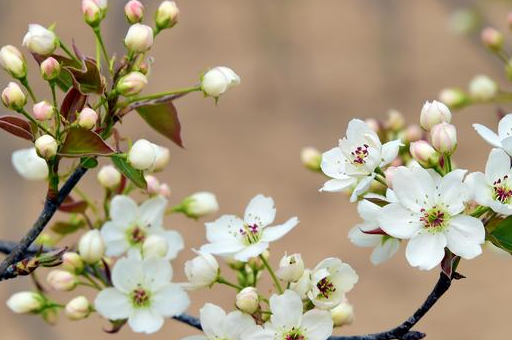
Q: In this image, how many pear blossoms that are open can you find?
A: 11